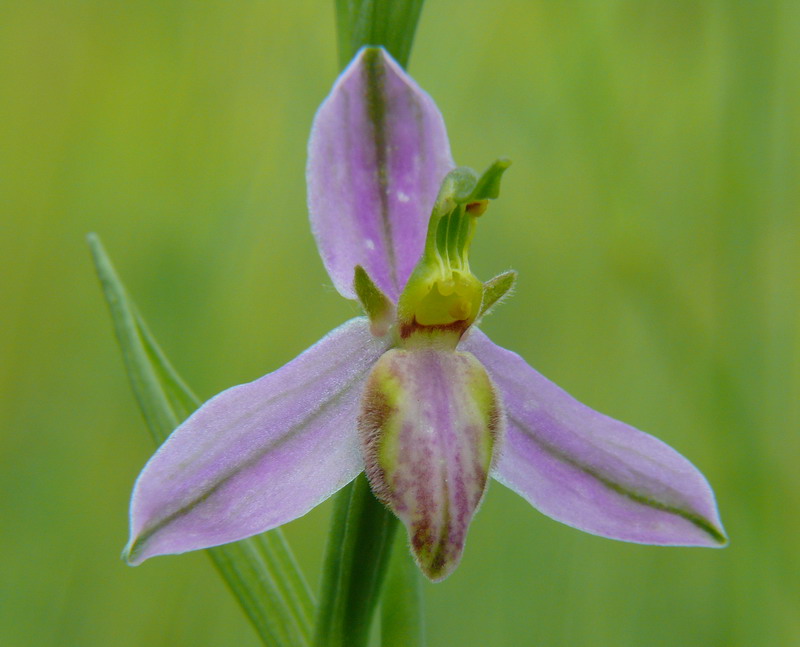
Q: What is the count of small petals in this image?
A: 2